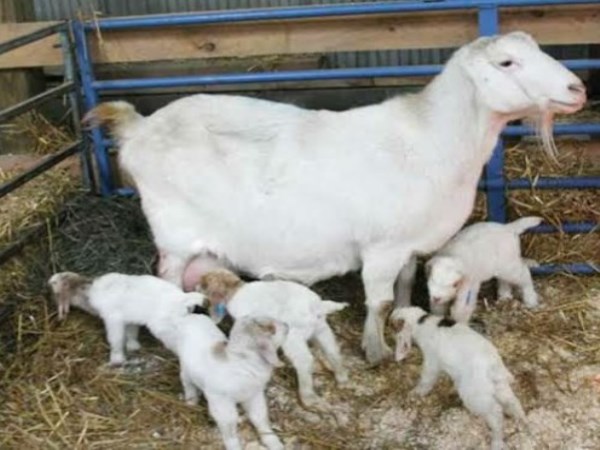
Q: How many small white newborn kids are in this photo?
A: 5